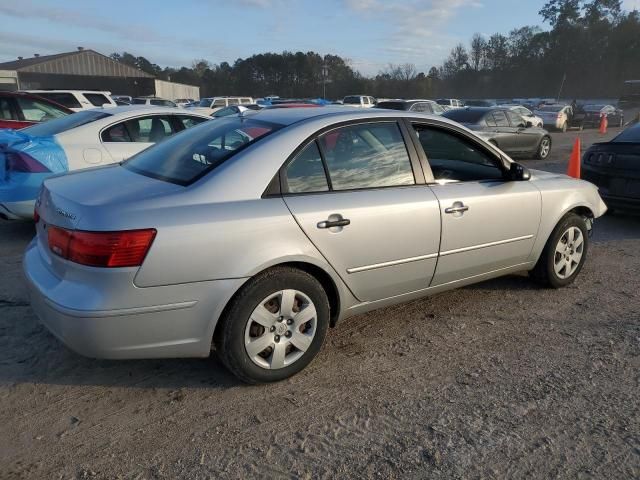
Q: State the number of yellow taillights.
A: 0